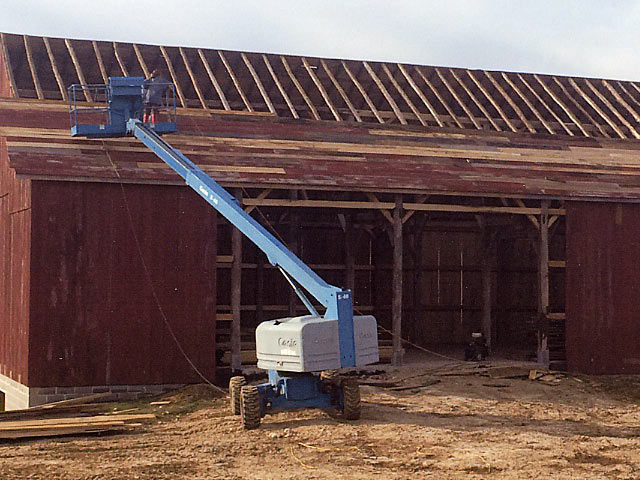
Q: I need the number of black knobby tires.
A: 4